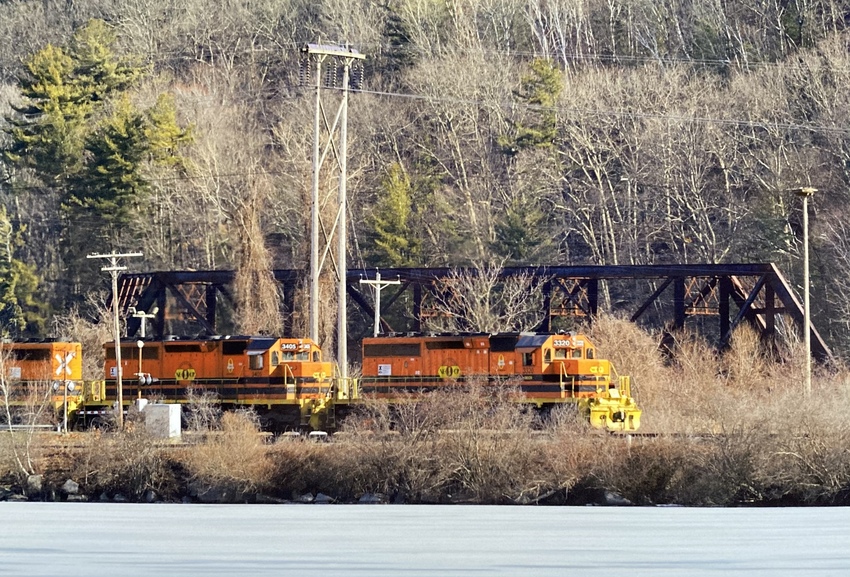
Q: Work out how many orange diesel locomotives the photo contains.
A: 3